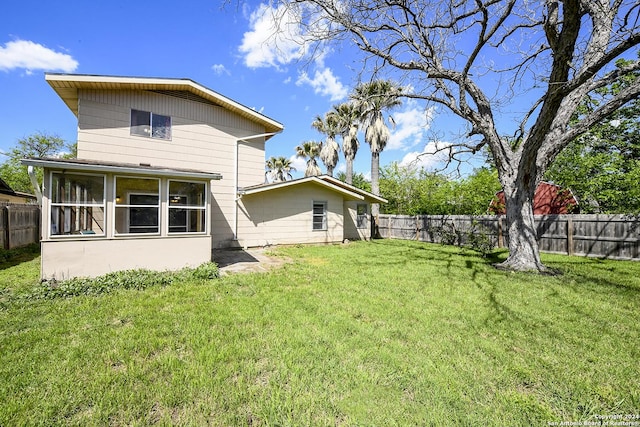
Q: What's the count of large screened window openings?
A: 3